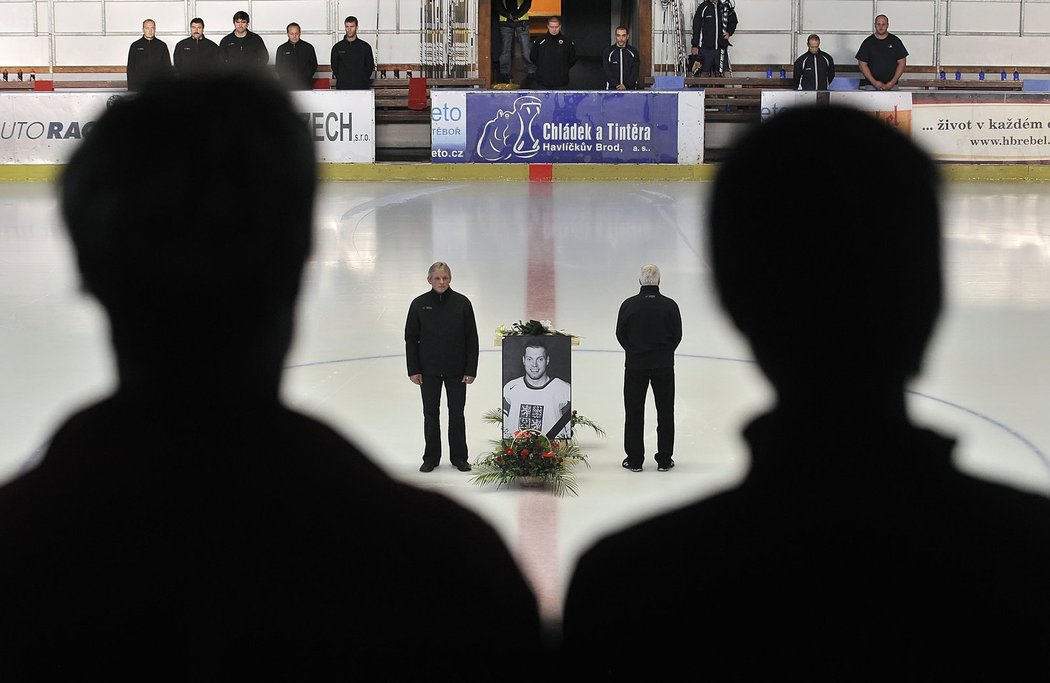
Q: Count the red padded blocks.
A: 3